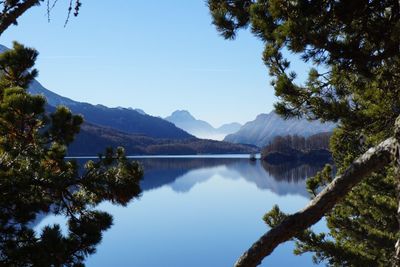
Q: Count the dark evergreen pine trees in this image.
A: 2